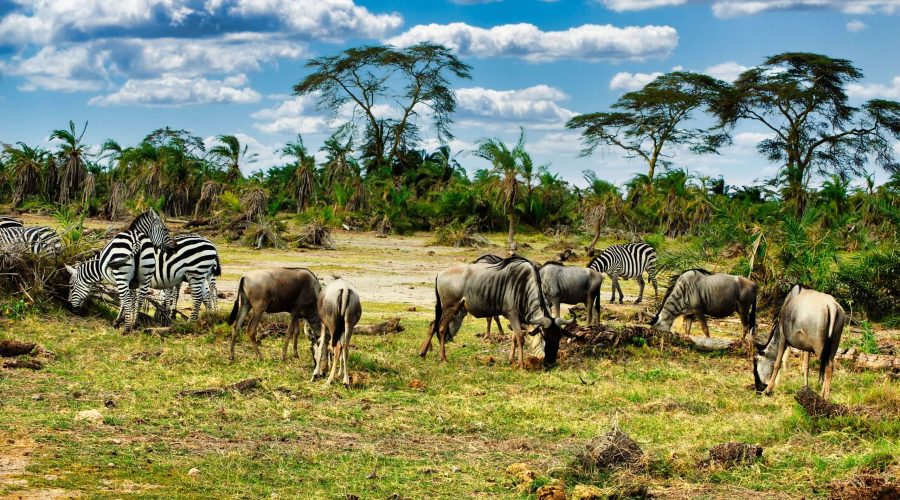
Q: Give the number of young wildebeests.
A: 2